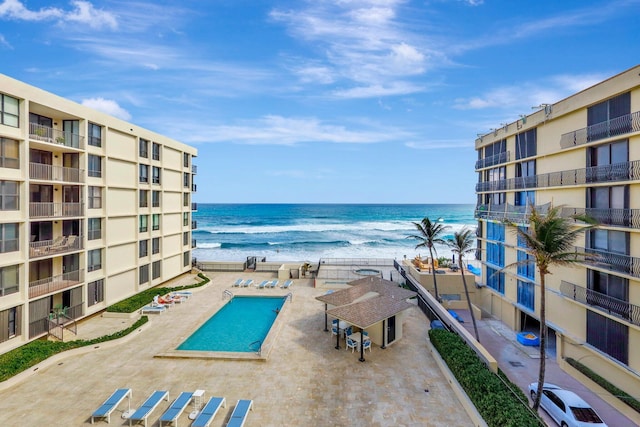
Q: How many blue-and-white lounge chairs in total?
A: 14